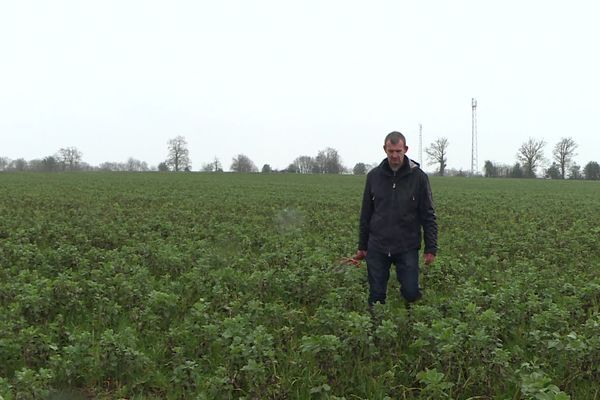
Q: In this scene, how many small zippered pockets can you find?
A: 2